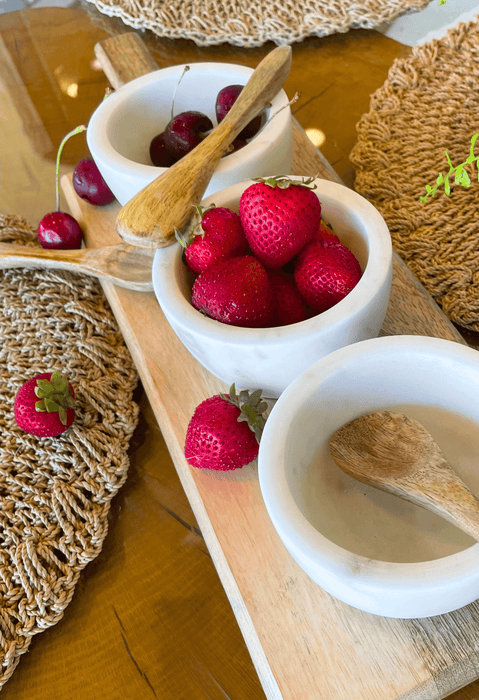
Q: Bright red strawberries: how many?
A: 8